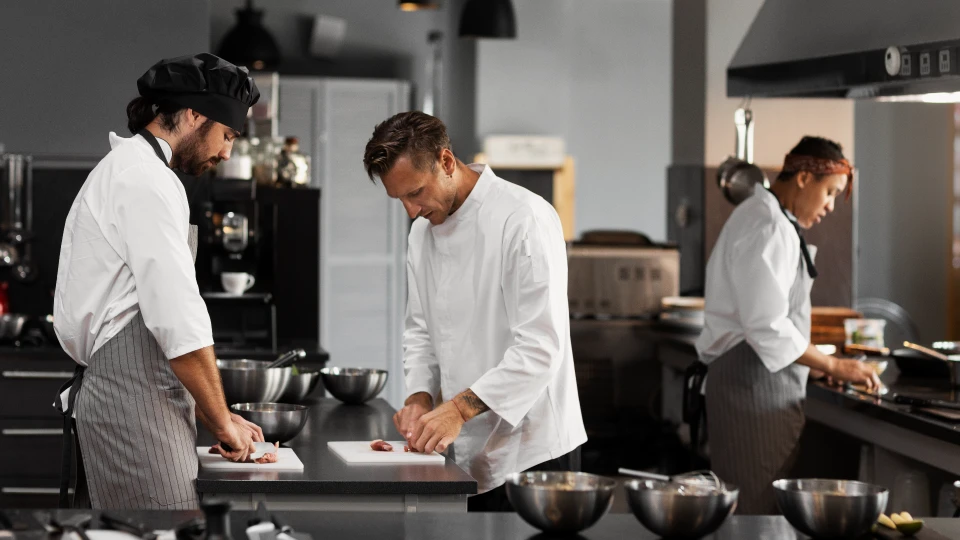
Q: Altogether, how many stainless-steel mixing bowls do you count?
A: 7